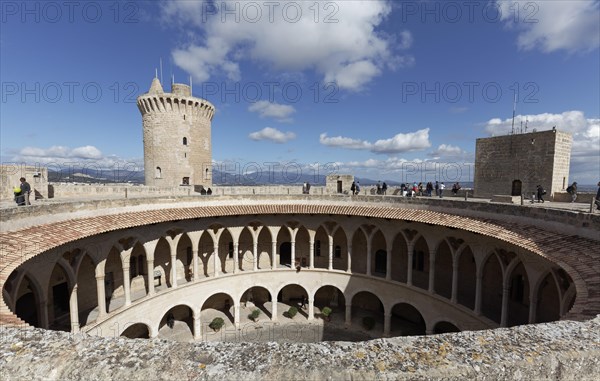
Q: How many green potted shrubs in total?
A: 5